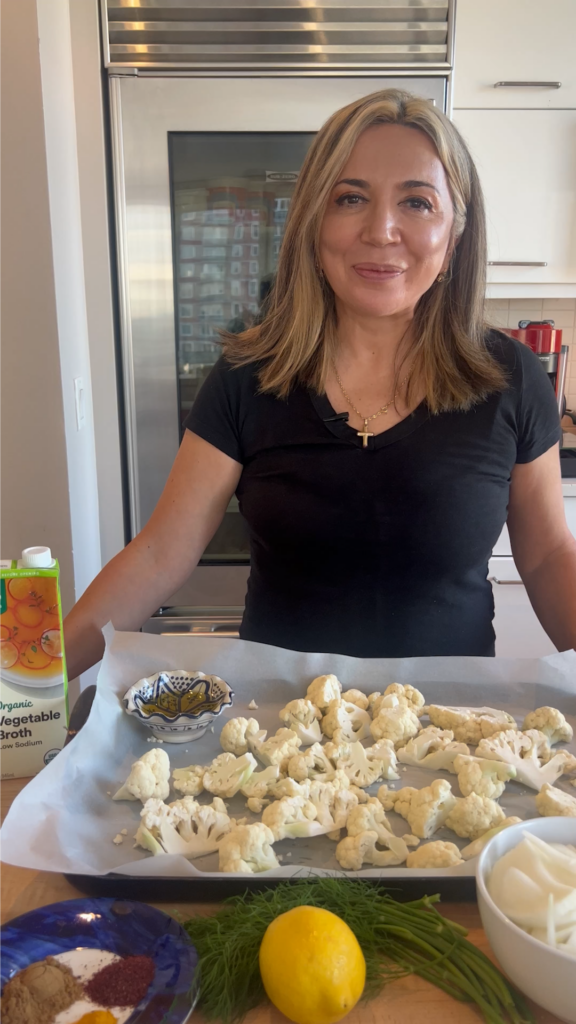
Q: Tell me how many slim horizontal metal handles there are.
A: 3